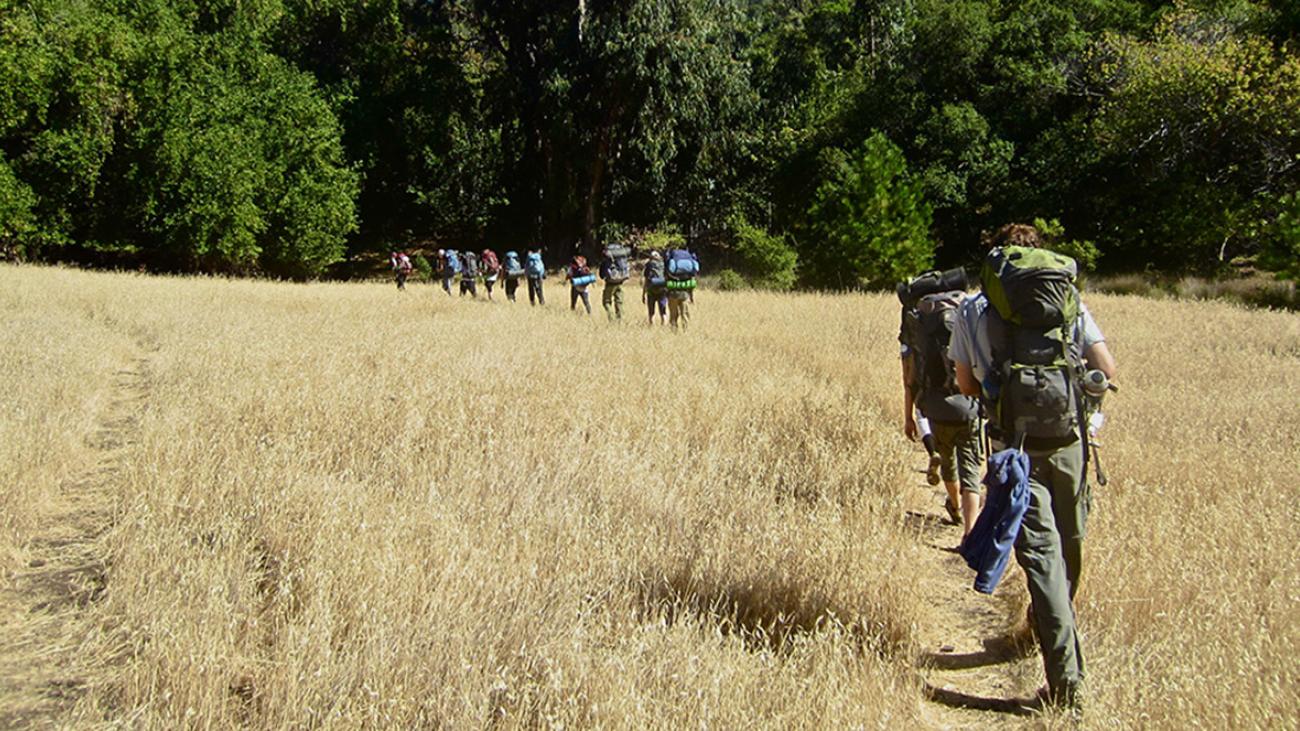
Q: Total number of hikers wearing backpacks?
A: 12